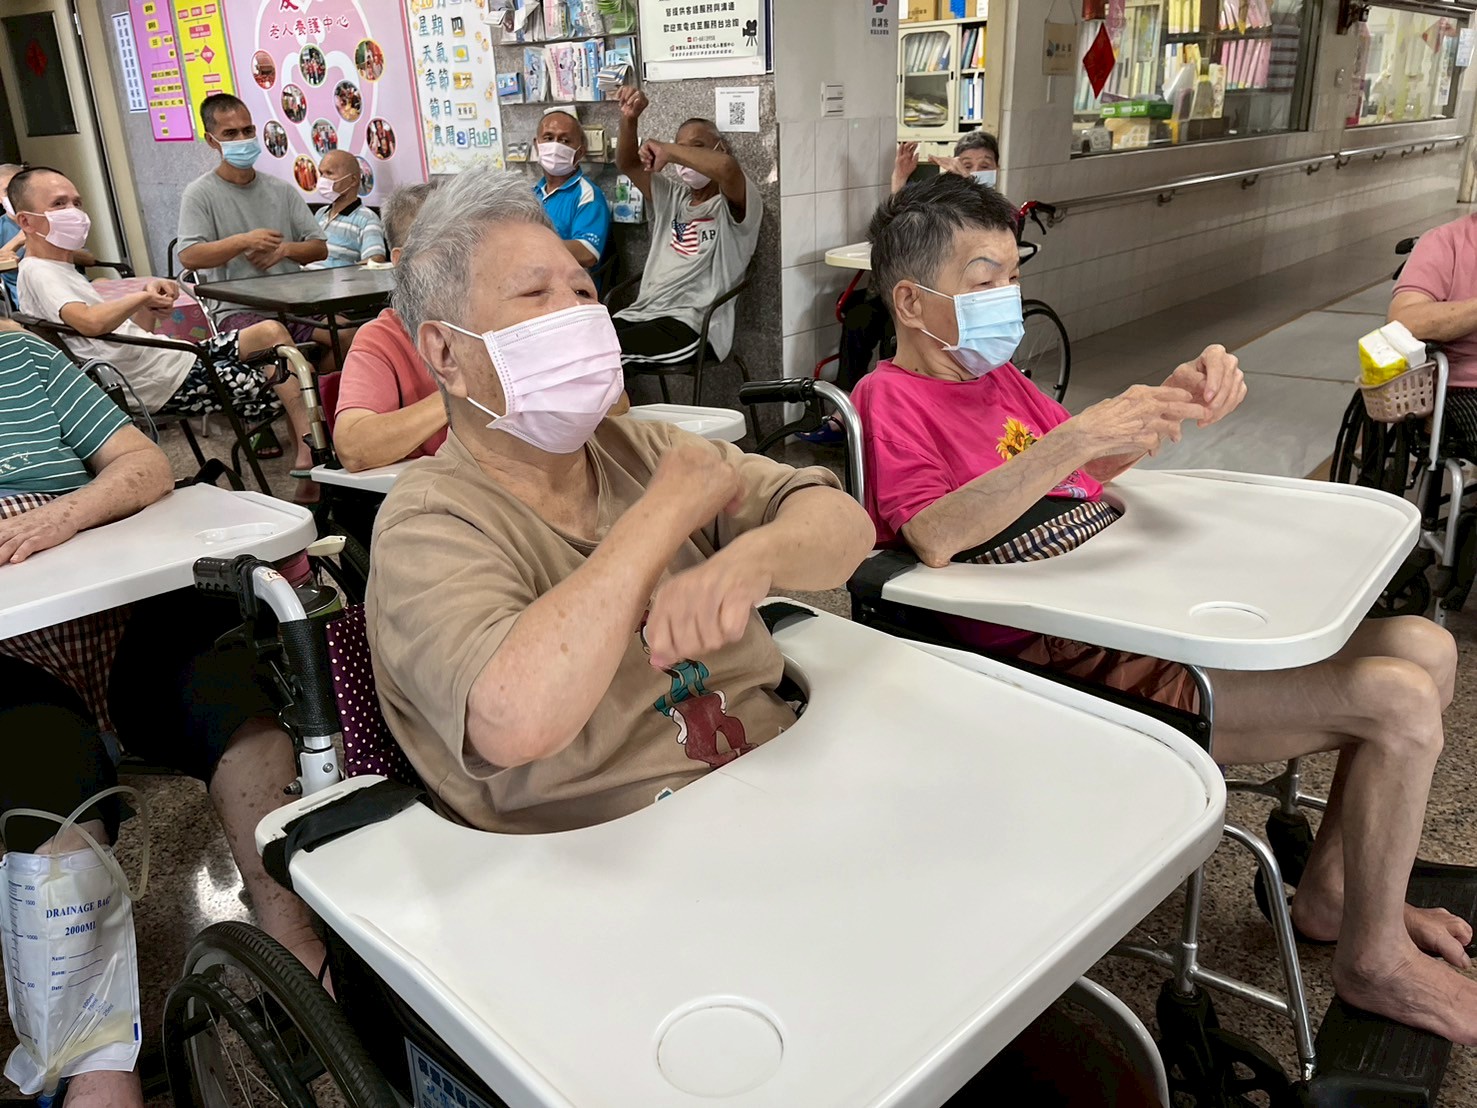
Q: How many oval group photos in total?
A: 10